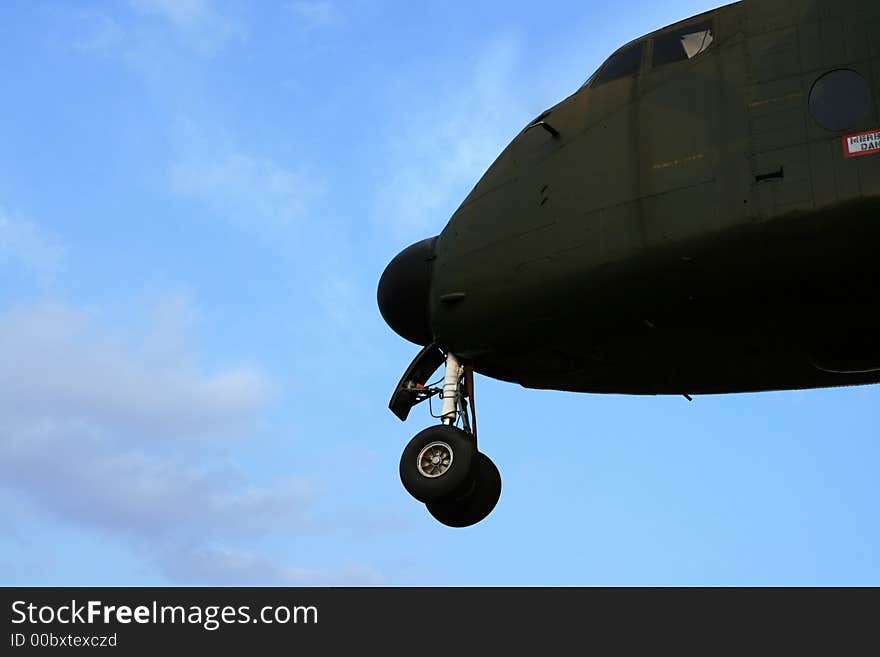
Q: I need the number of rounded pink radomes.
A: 0